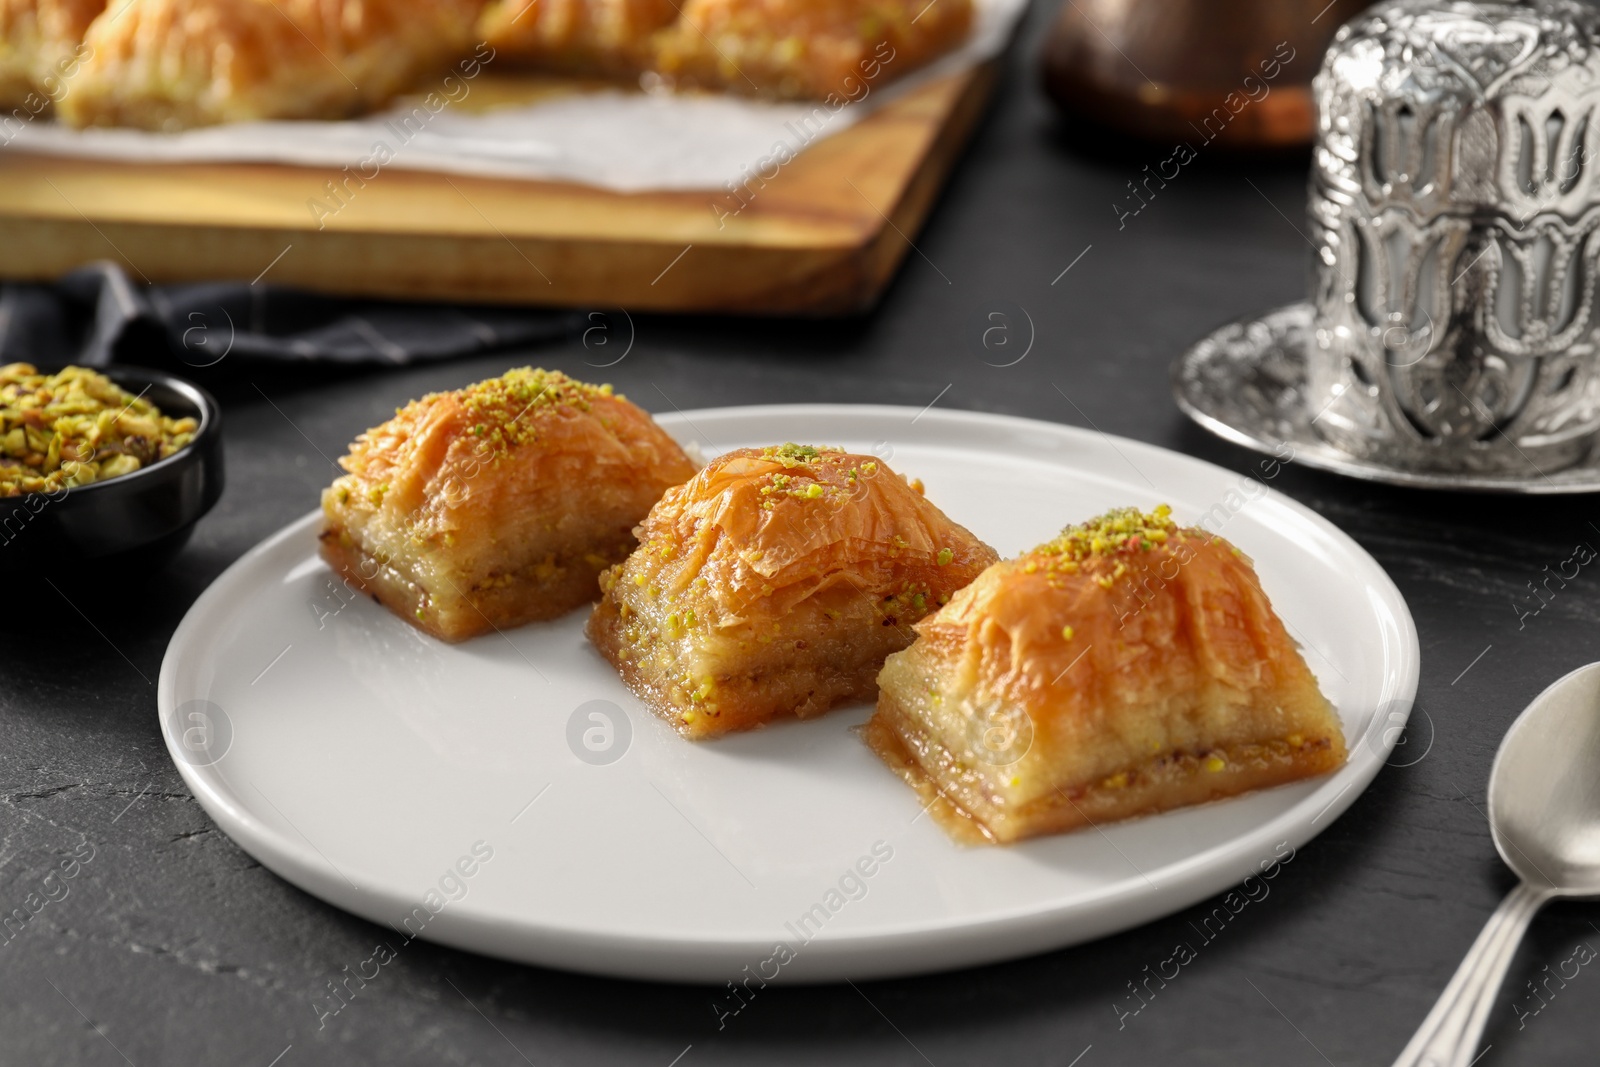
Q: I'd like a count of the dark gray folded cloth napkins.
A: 1